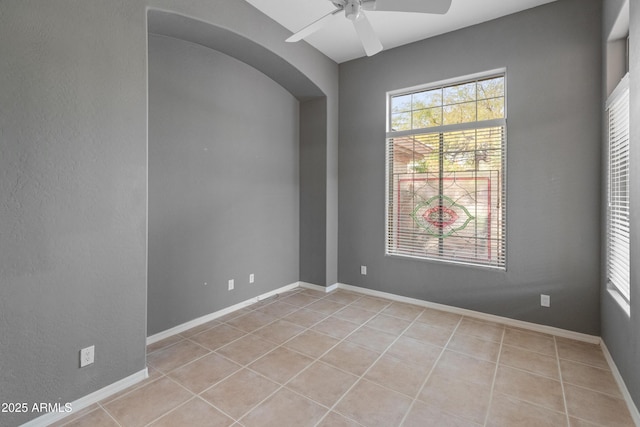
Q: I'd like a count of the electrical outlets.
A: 5